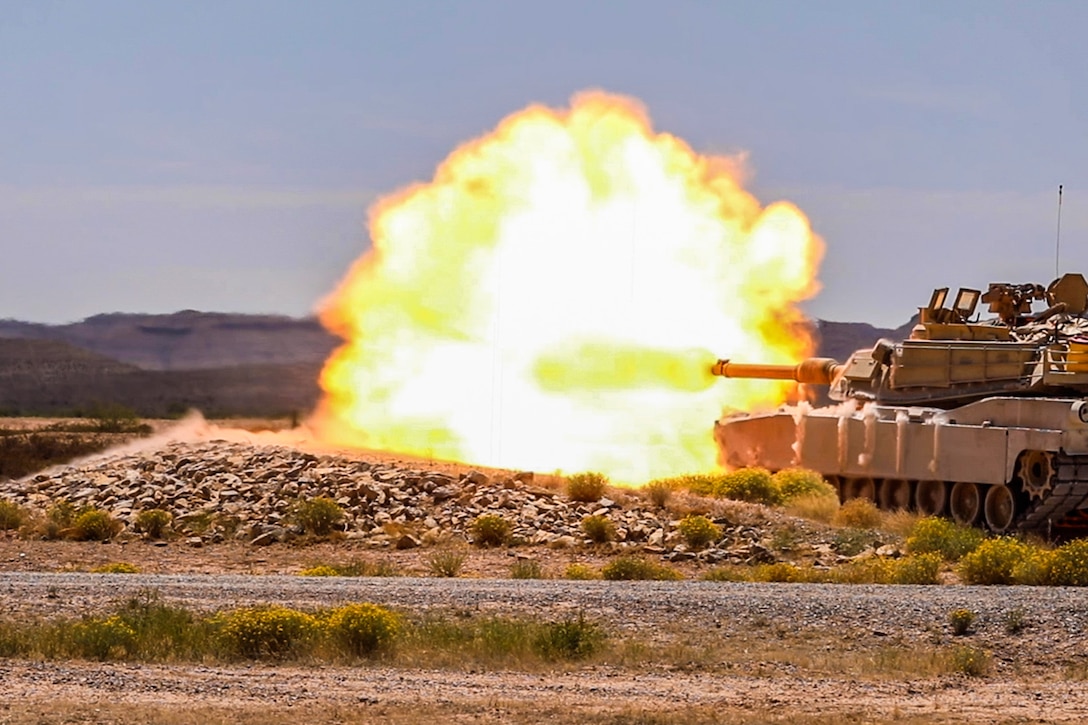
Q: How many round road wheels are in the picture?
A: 6